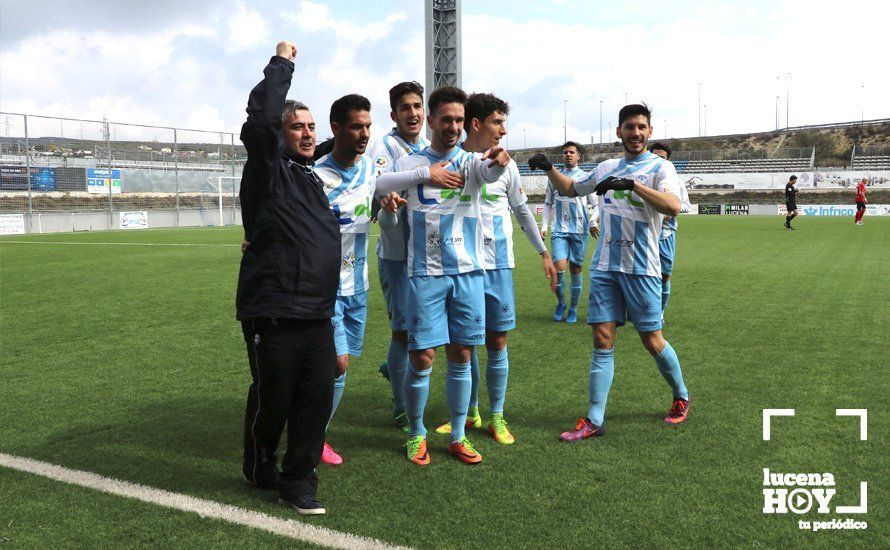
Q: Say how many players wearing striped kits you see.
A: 7